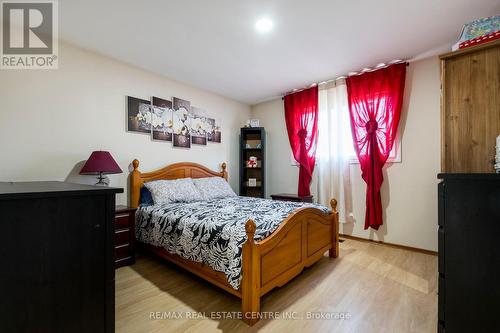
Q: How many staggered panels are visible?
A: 5